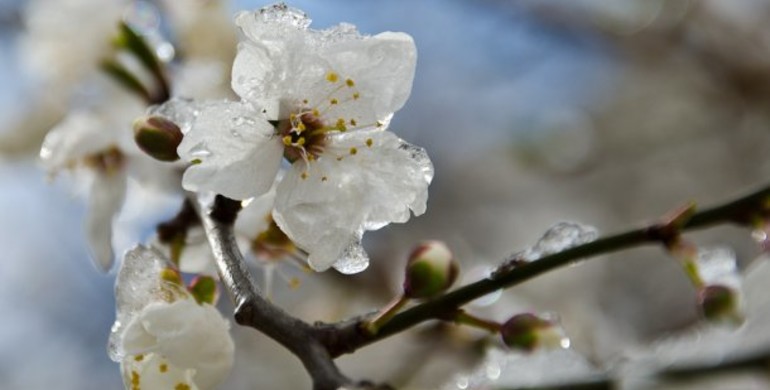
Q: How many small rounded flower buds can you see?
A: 4